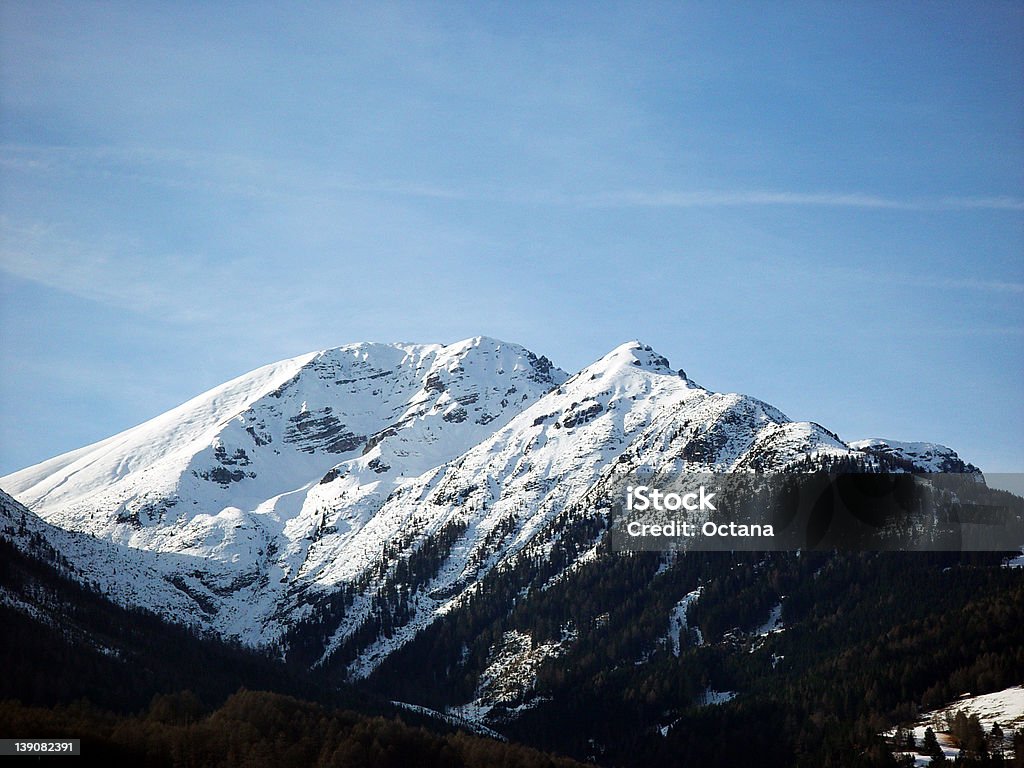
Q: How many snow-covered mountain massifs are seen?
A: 2